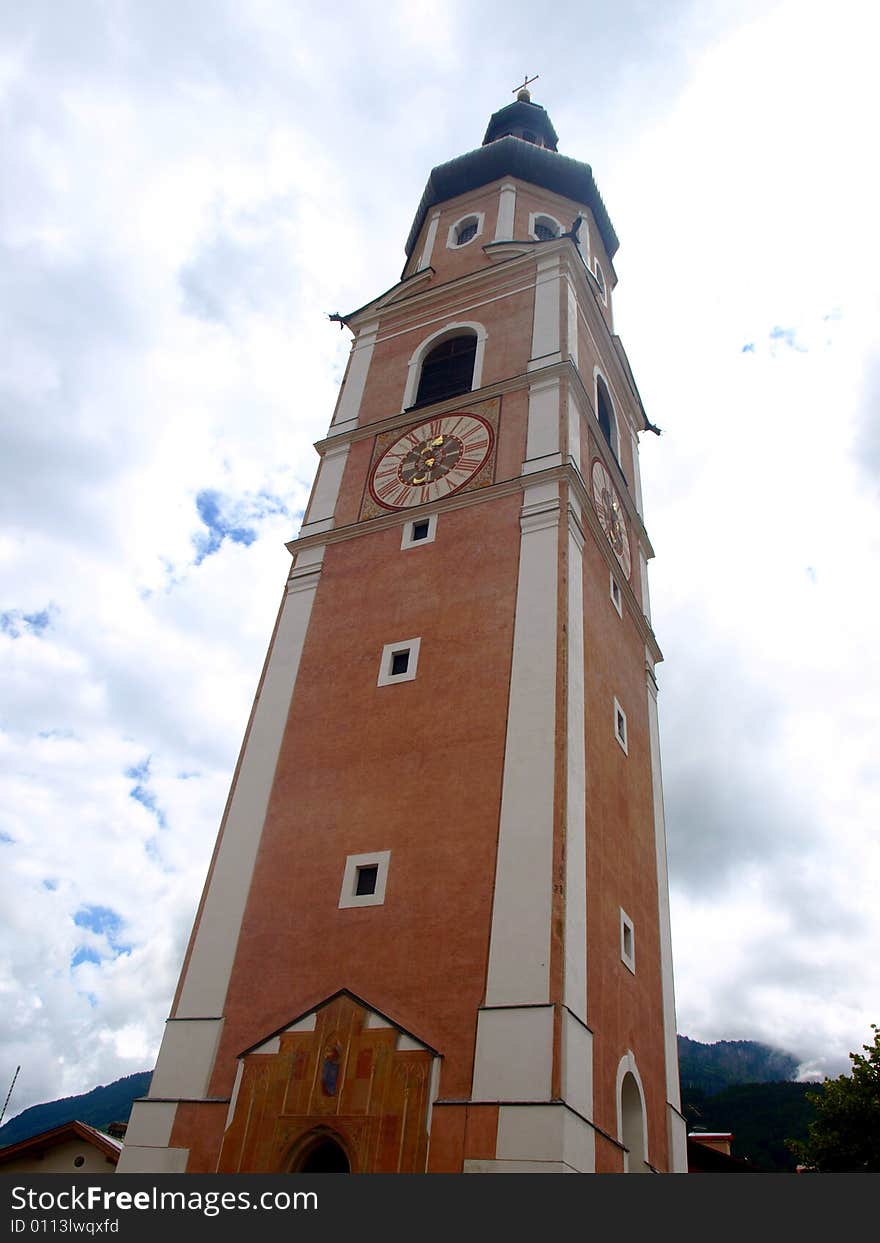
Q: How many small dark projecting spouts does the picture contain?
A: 3